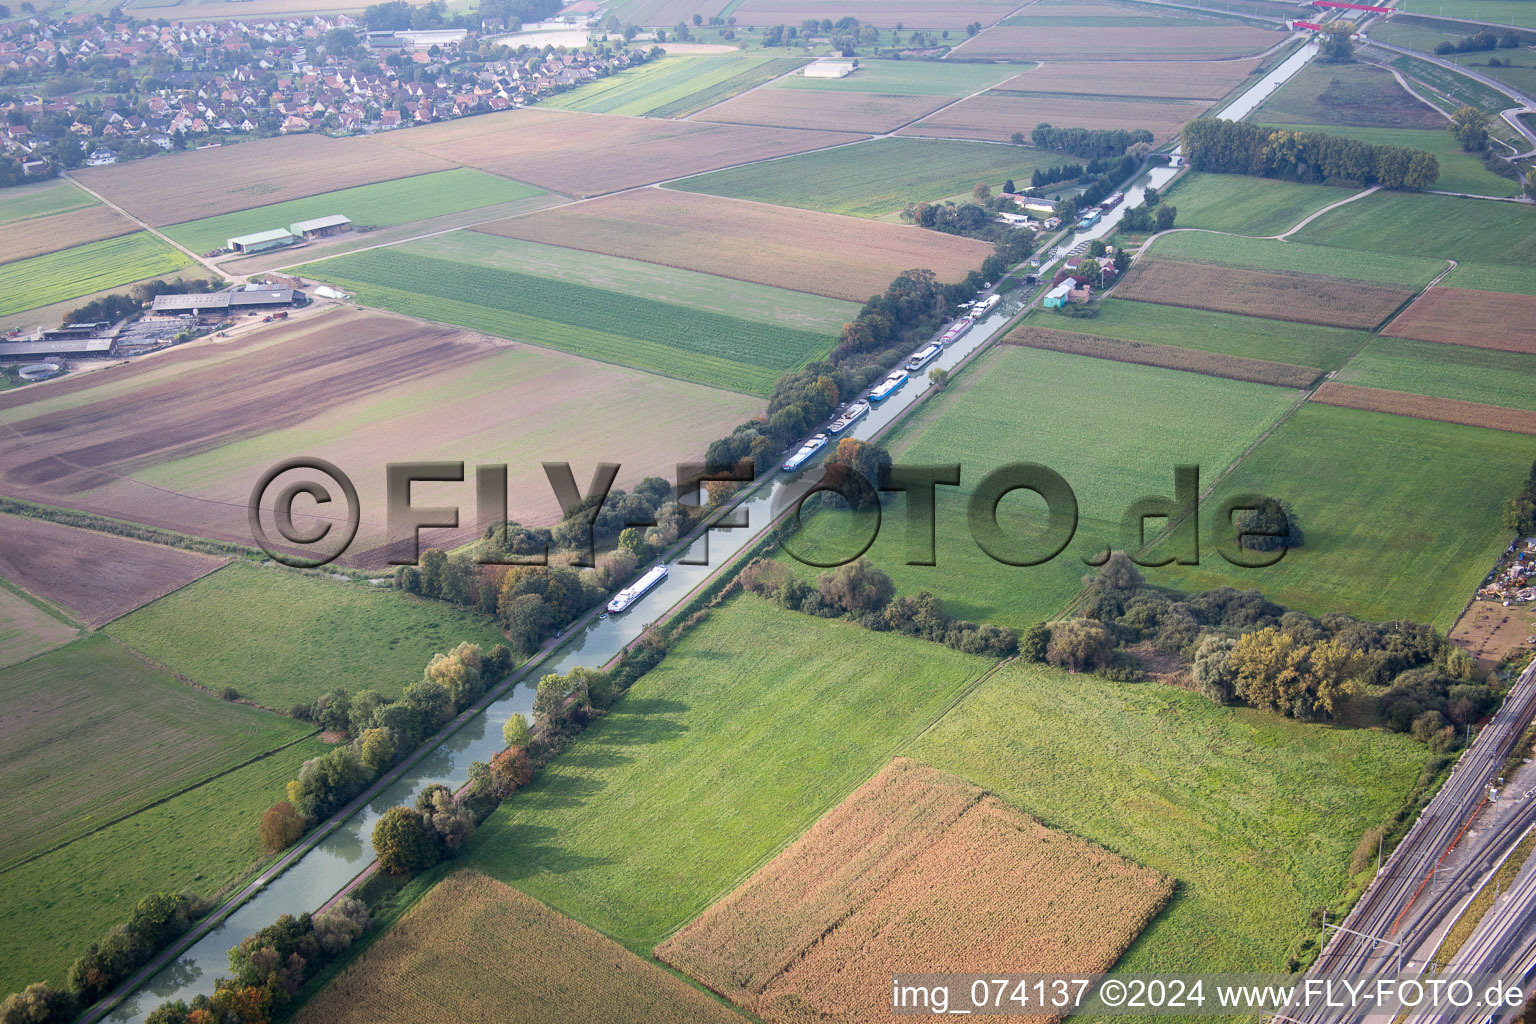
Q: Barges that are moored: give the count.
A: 9